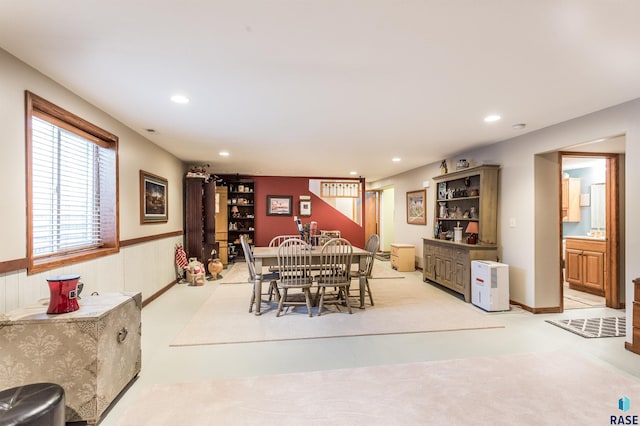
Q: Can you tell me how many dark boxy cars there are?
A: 0